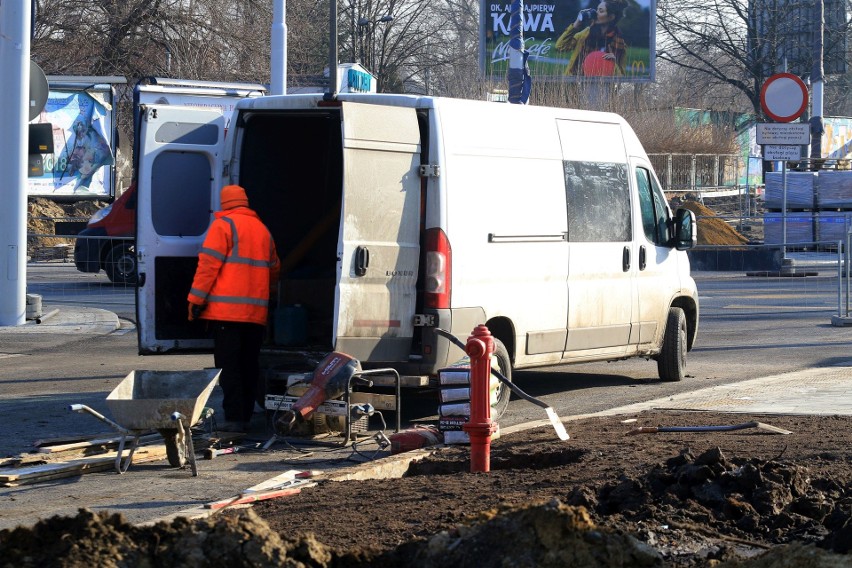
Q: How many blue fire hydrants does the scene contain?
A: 0